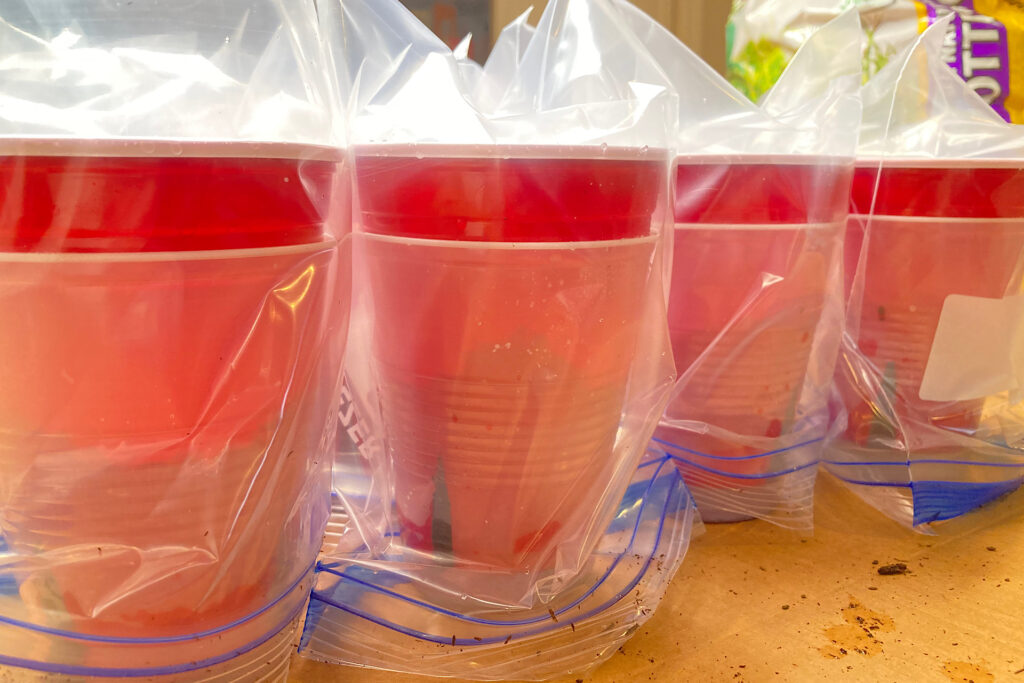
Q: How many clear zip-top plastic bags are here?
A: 4